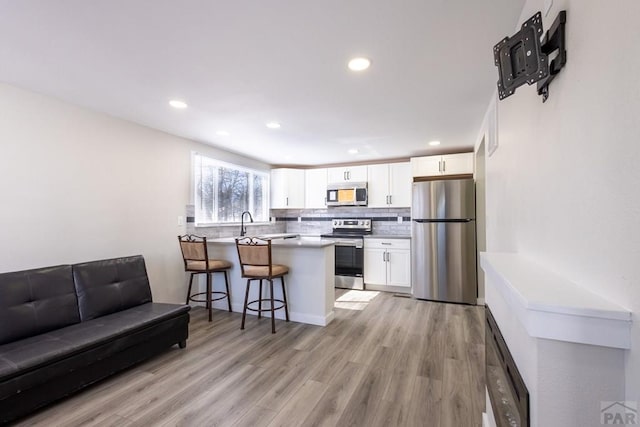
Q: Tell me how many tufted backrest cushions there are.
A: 2